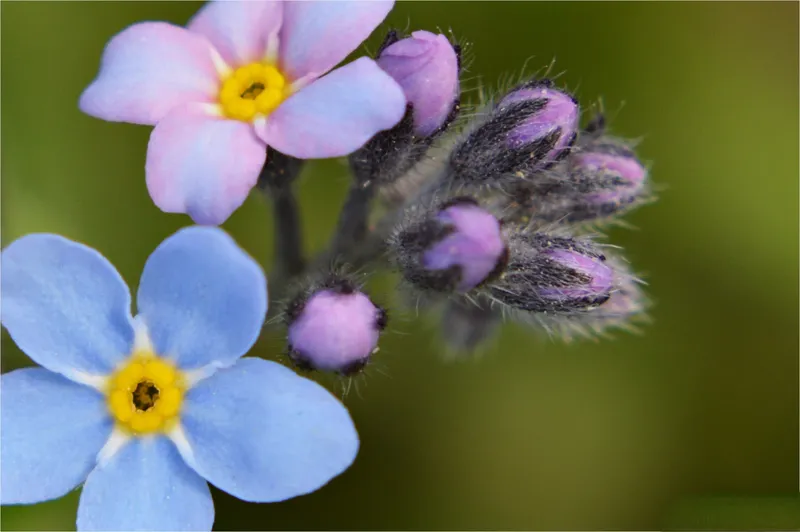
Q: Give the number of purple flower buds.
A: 6